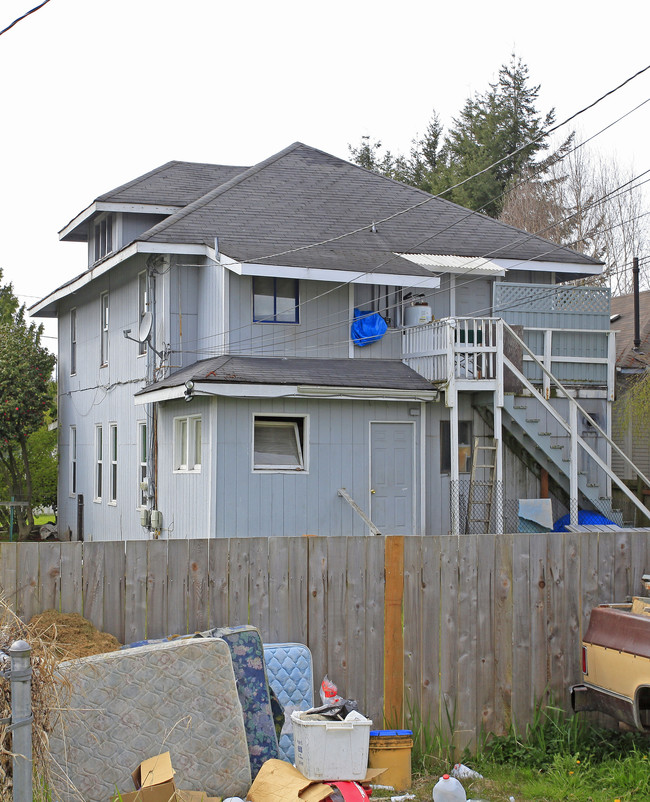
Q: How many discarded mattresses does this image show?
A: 3